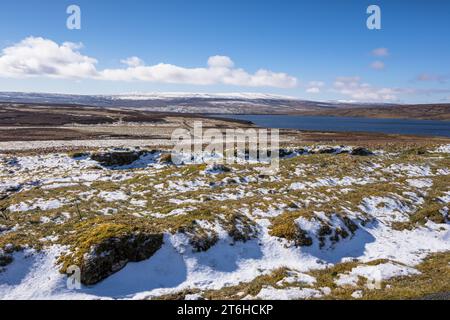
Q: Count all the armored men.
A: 0